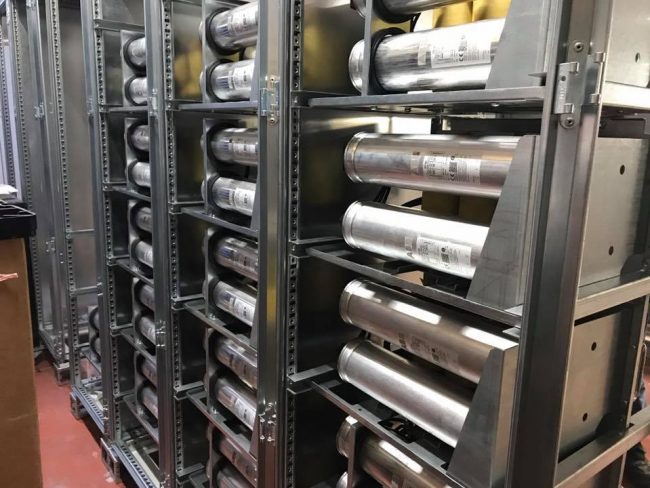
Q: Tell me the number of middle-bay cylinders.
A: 10